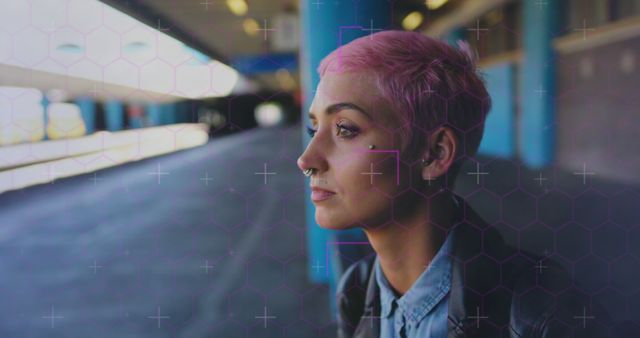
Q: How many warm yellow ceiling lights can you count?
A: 4